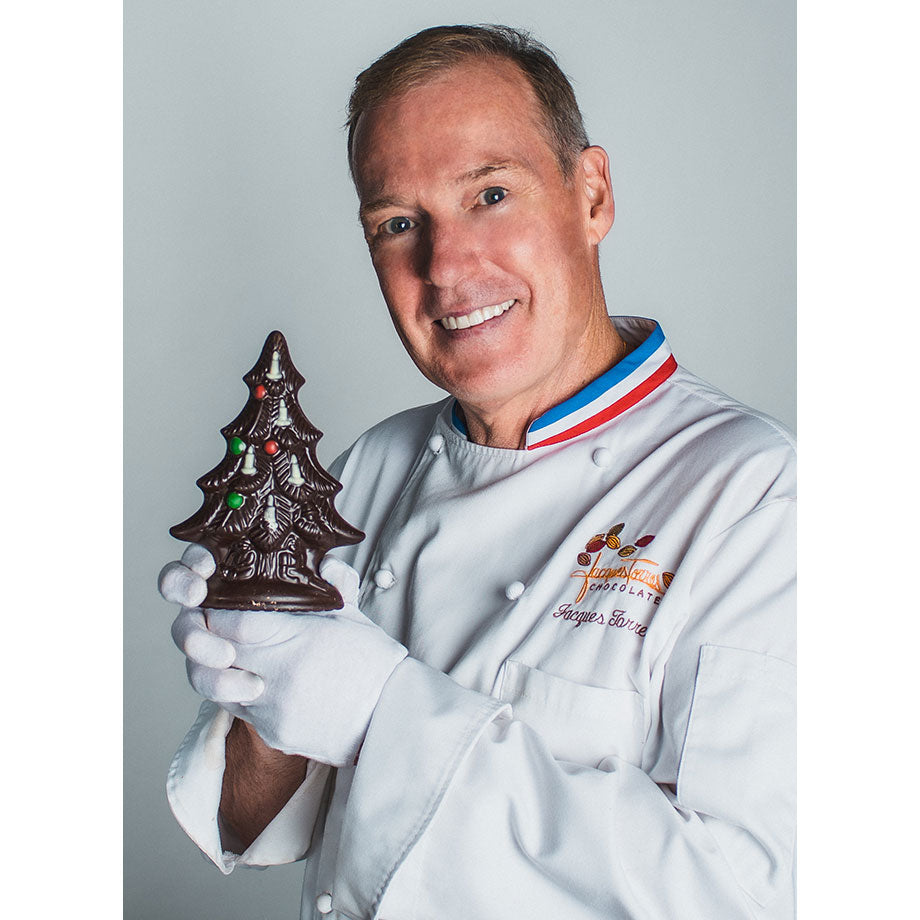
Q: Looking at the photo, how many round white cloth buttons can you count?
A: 5